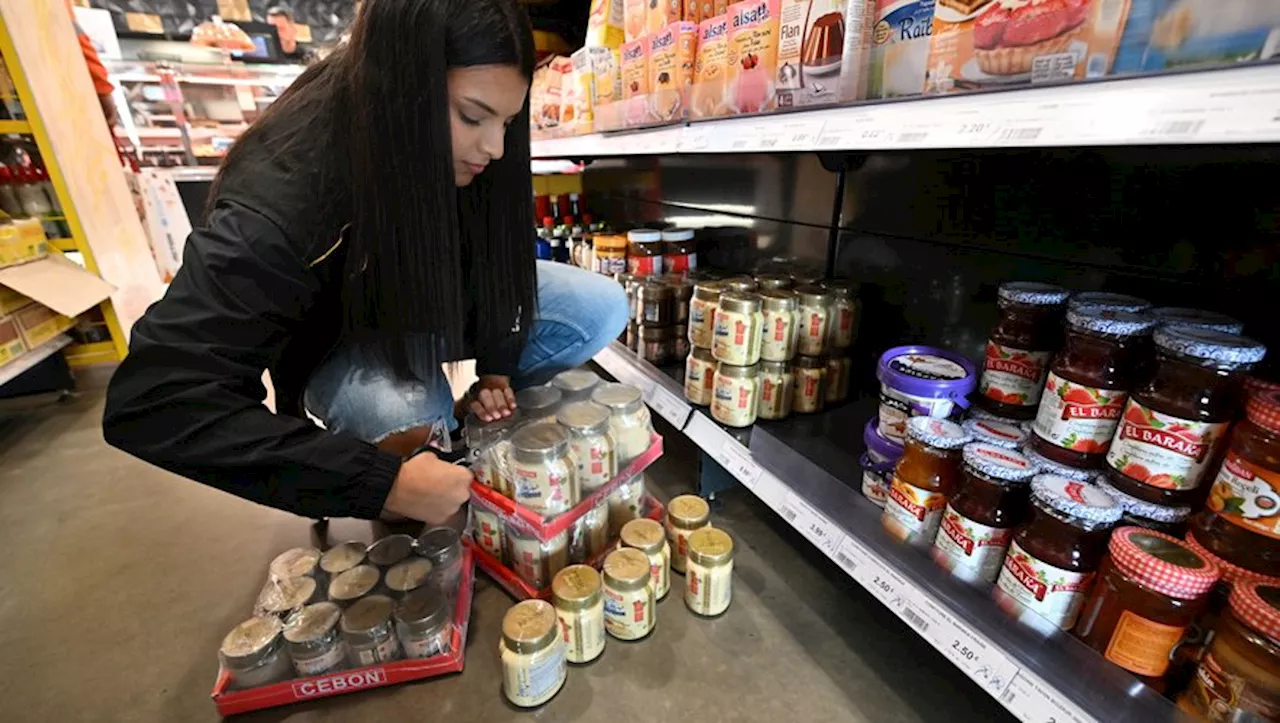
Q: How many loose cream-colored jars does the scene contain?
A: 6